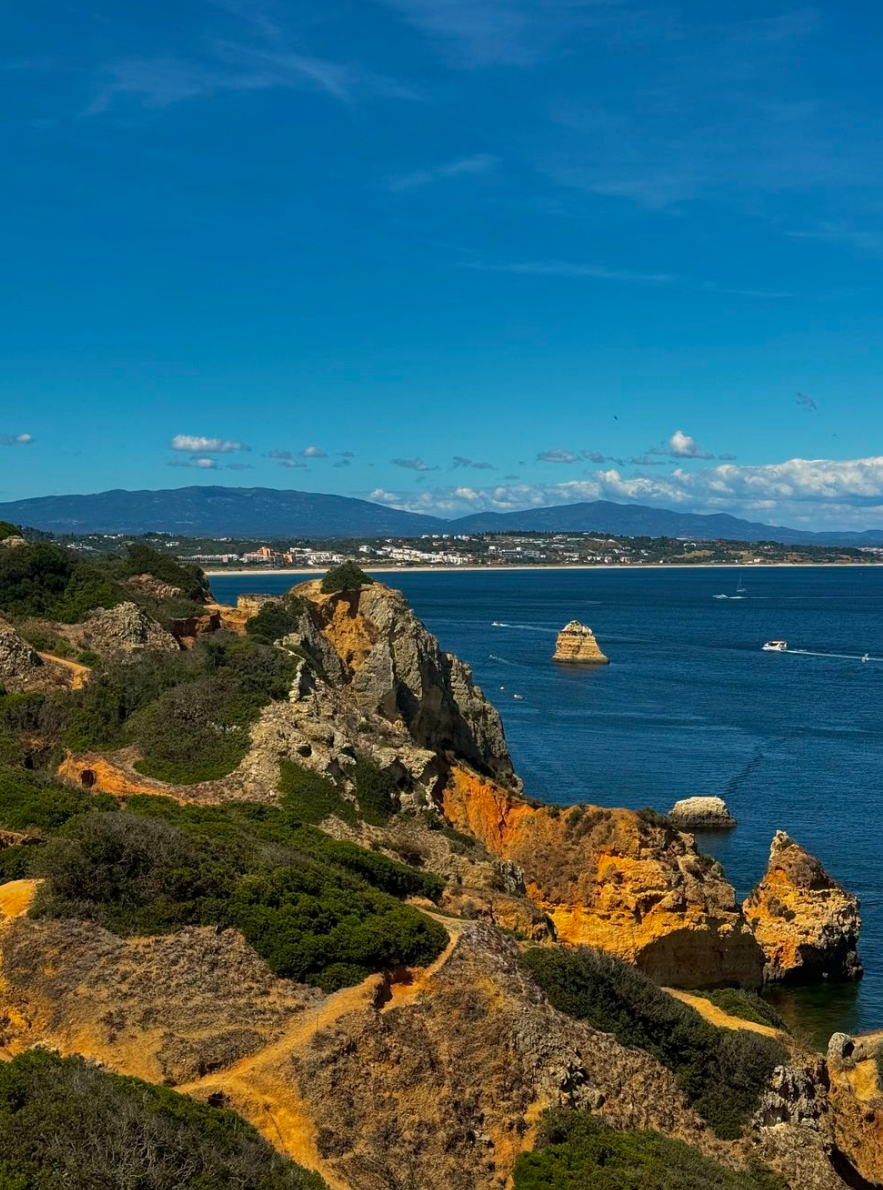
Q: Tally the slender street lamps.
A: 0